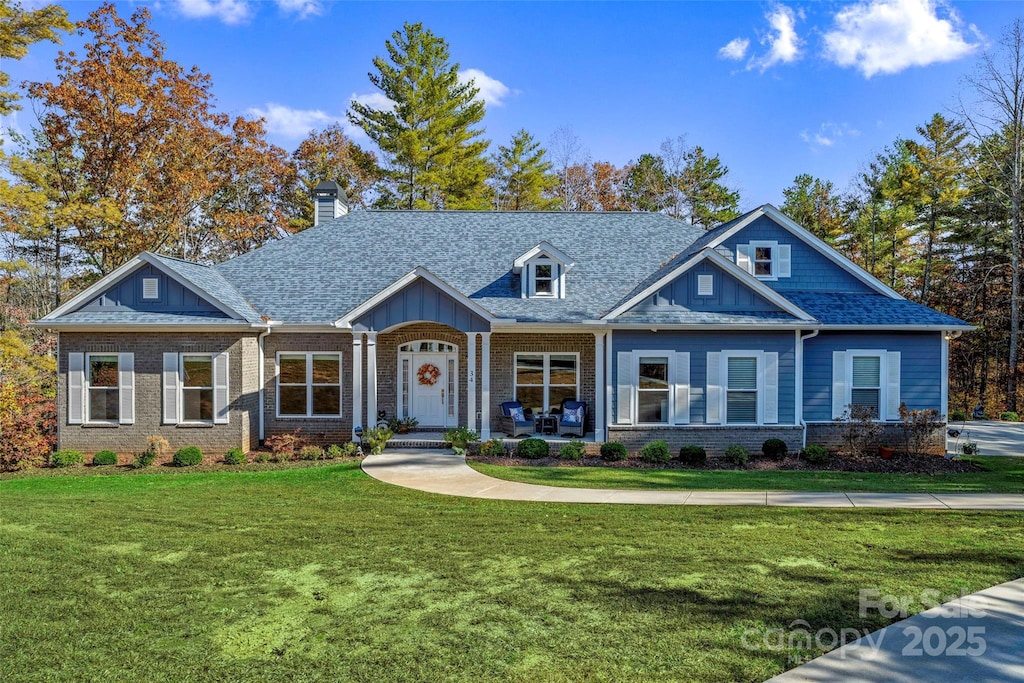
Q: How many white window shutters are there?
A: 12